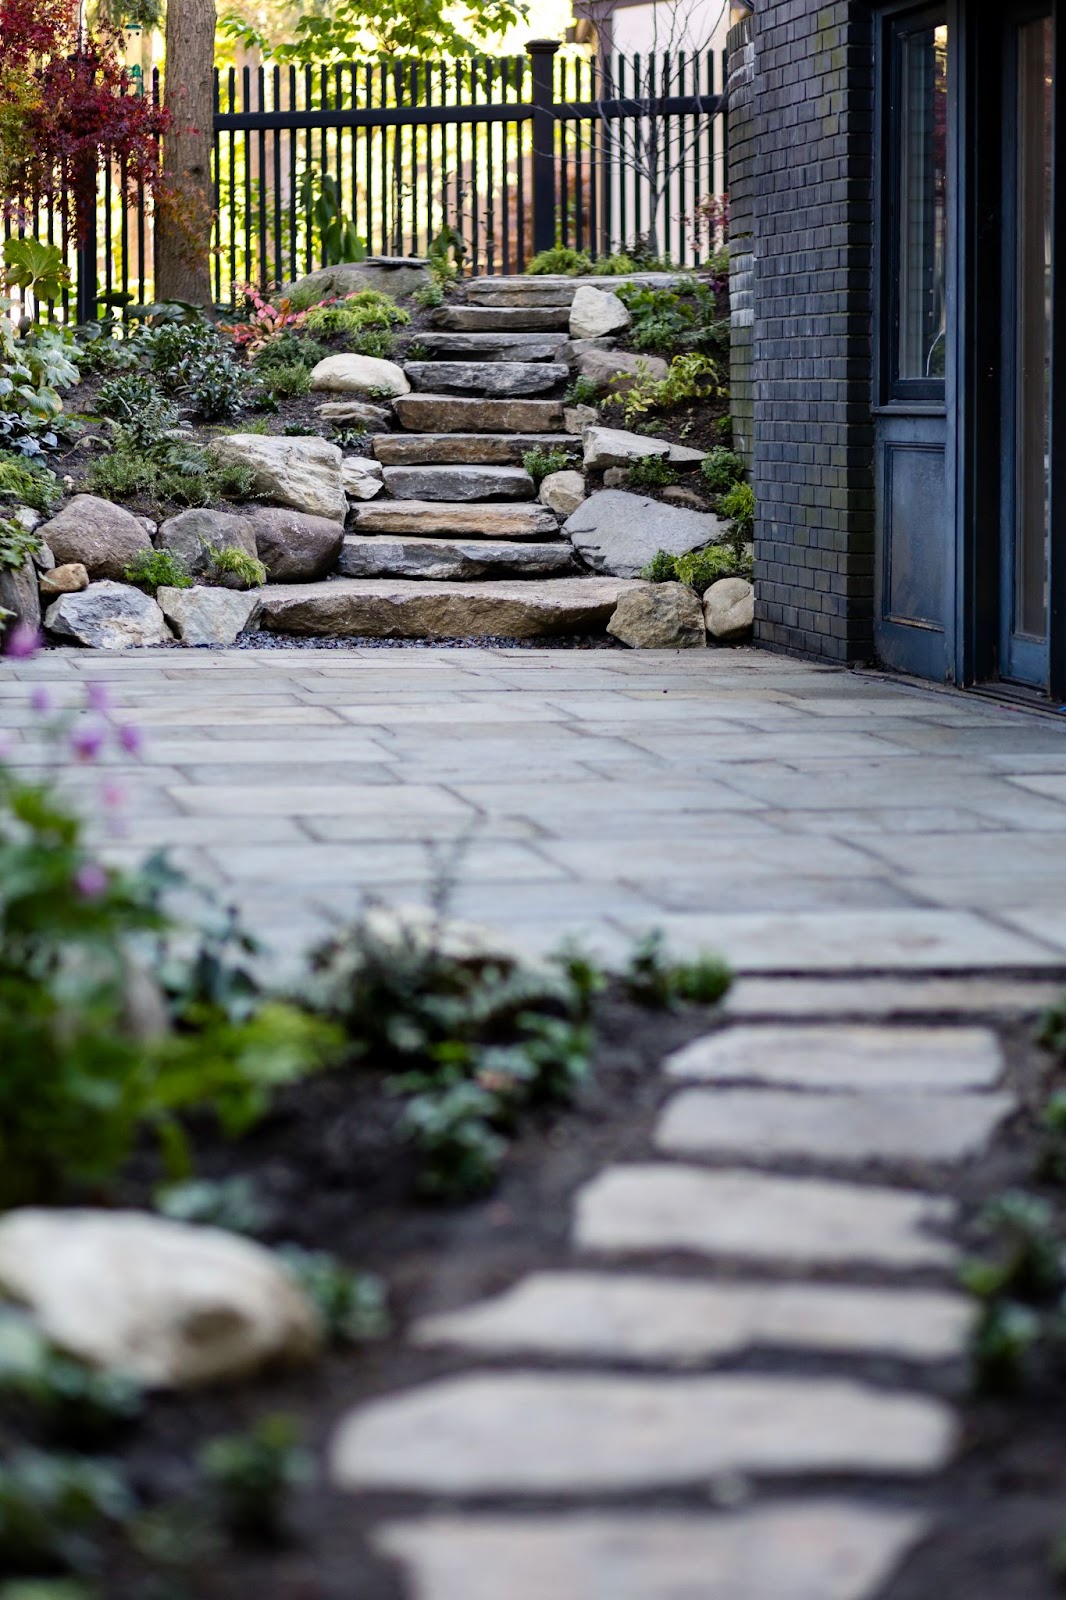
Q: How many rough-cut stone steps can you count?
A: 10